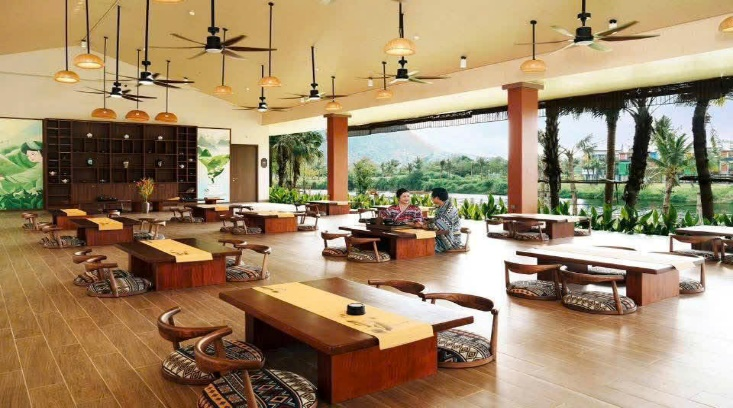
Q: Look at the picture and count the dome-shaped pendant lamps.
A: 13